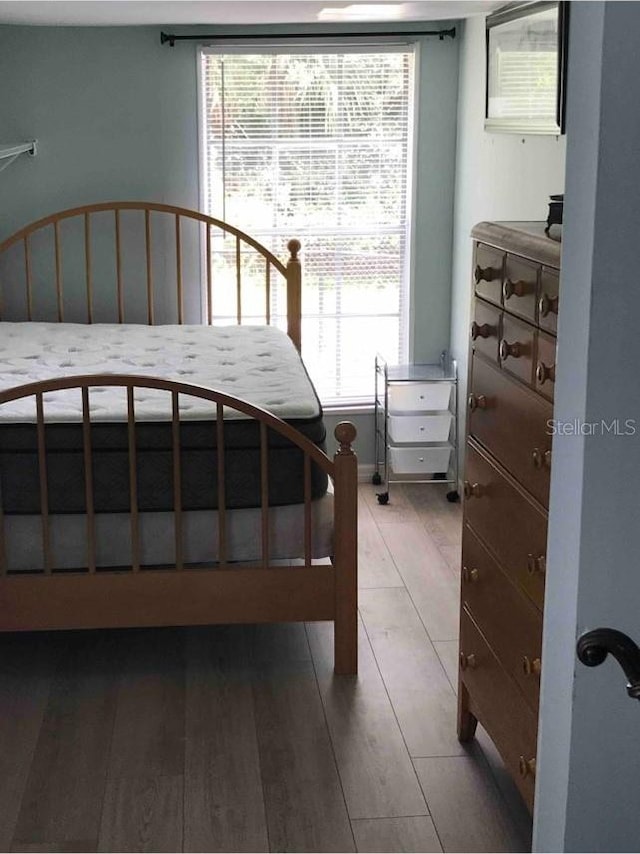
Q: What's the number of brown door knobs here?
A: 14